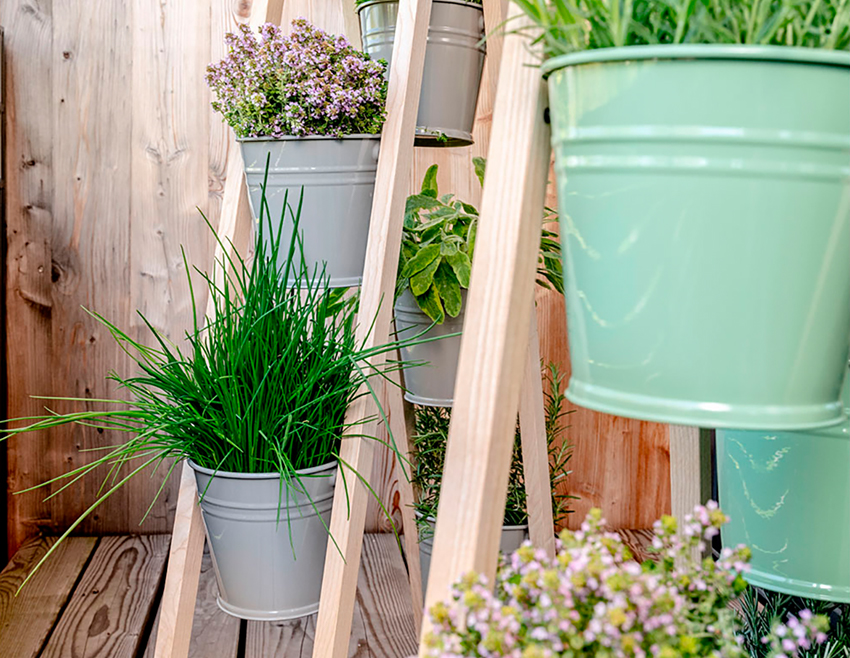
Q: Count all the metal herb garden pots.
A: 7